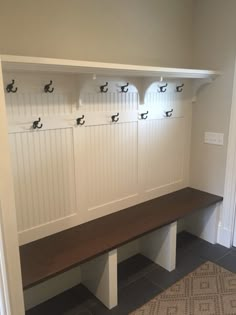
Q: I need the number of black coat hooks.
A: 11